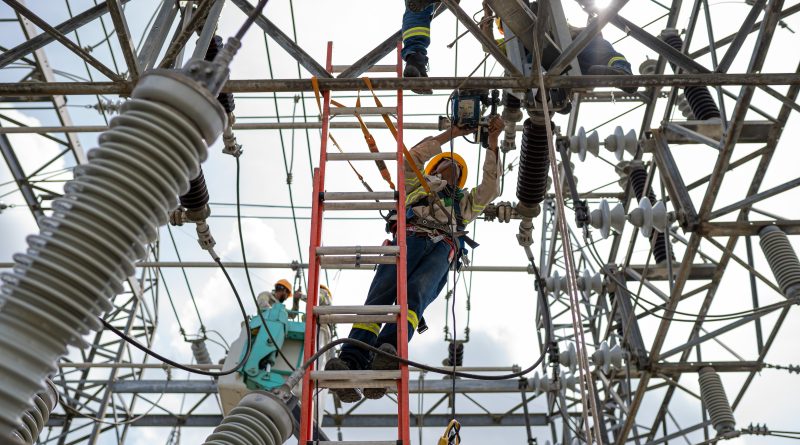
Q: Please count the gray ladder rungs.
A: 12